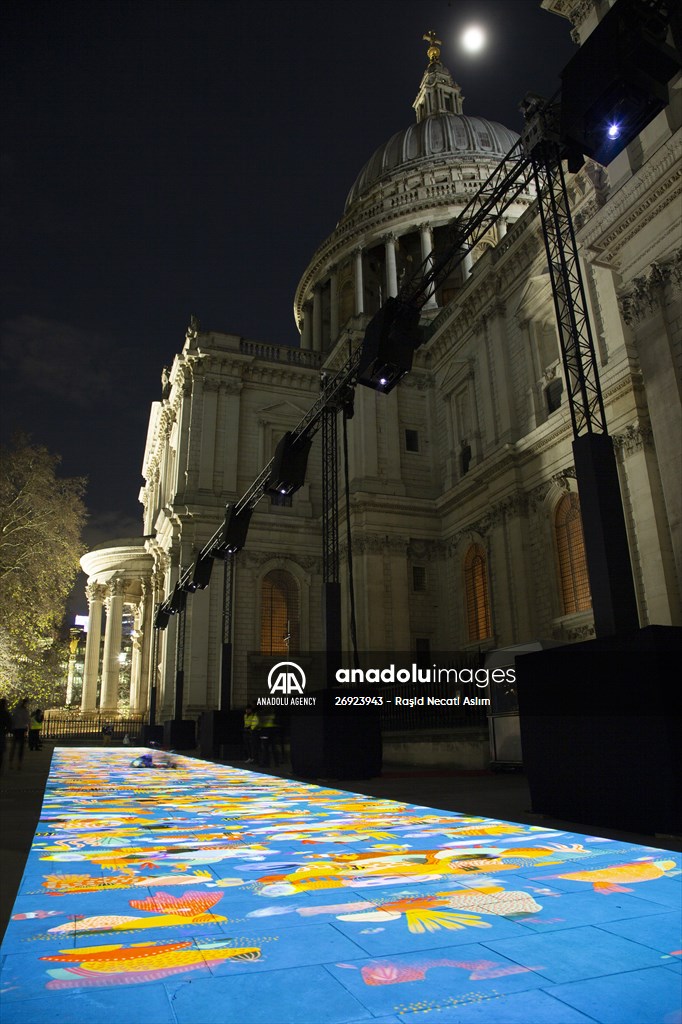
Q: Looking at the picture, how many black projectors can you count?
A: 7